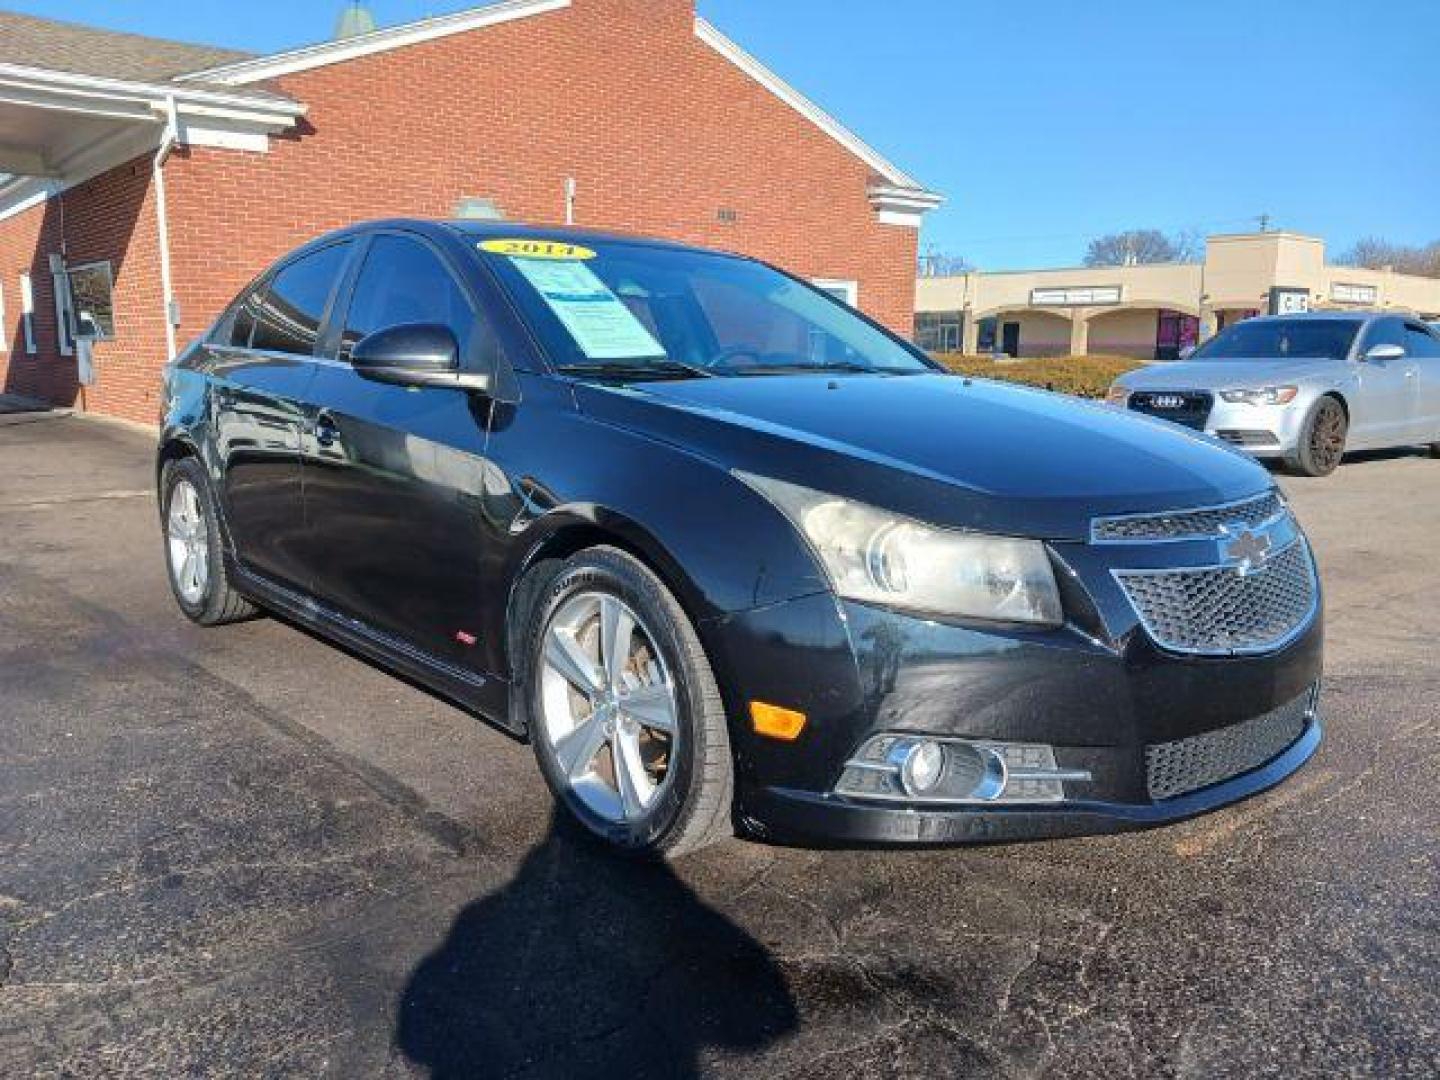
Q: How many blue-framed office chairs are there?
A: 0